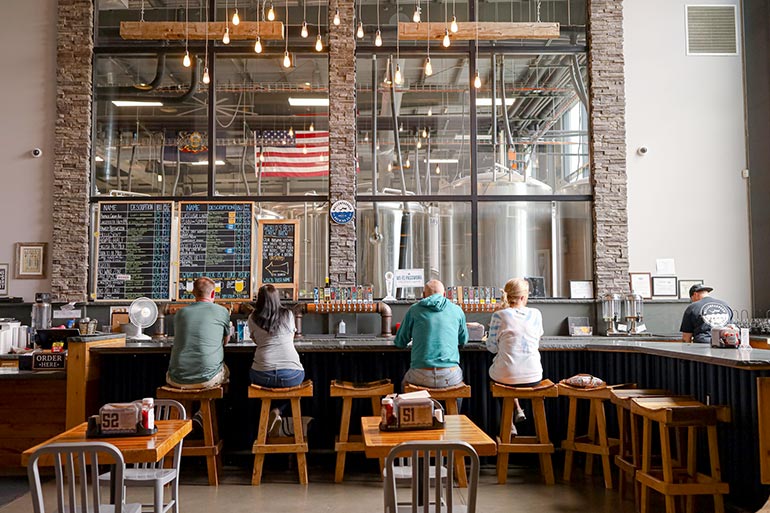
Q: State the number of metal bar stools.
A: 0